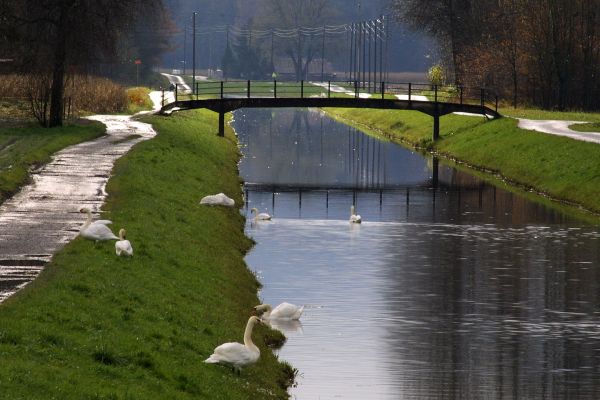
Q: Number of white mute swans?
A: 7